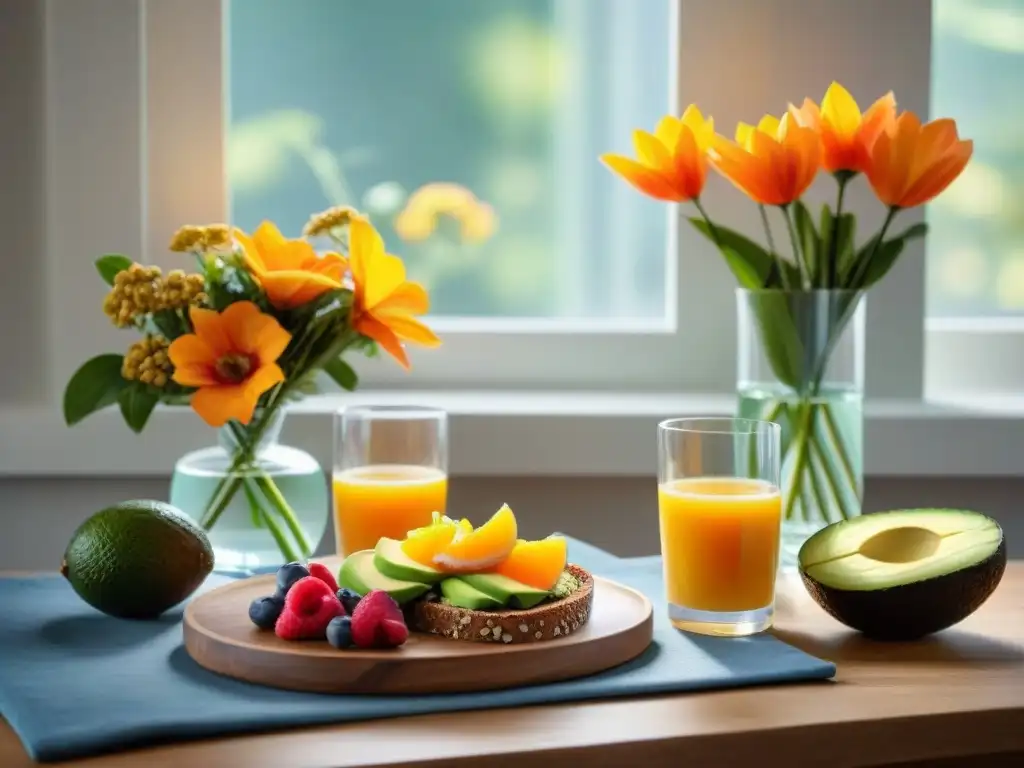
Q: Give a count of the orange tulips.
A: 4